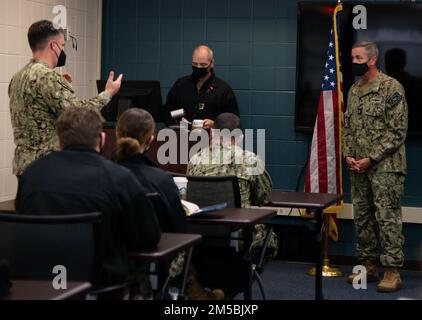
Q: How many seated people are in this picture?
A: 3